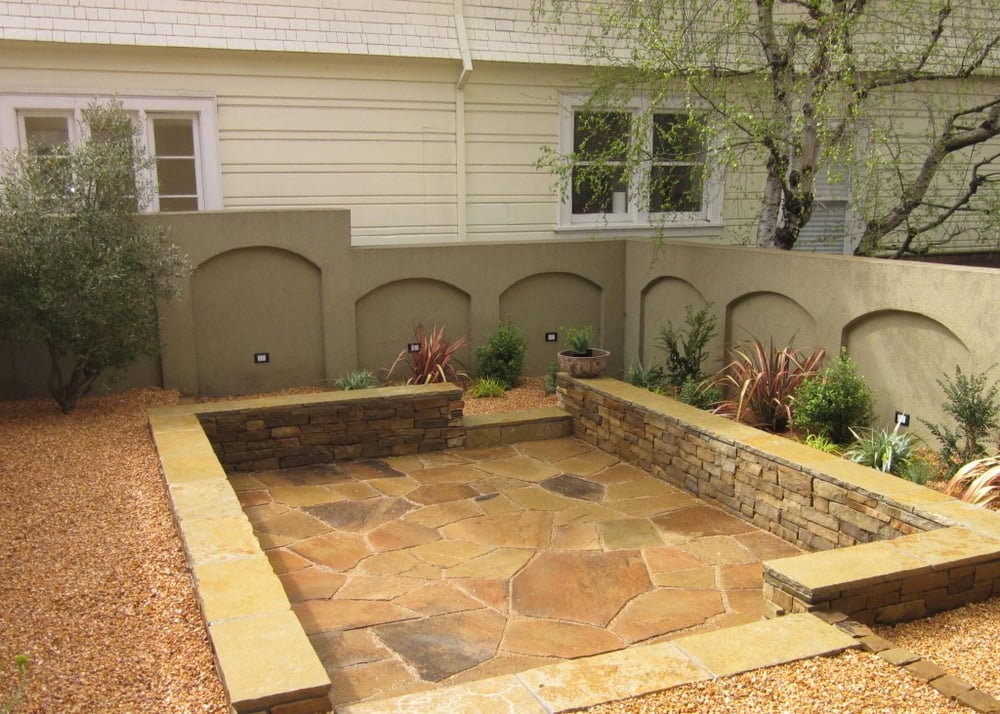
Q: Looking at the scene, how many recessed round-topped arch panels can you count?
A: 6